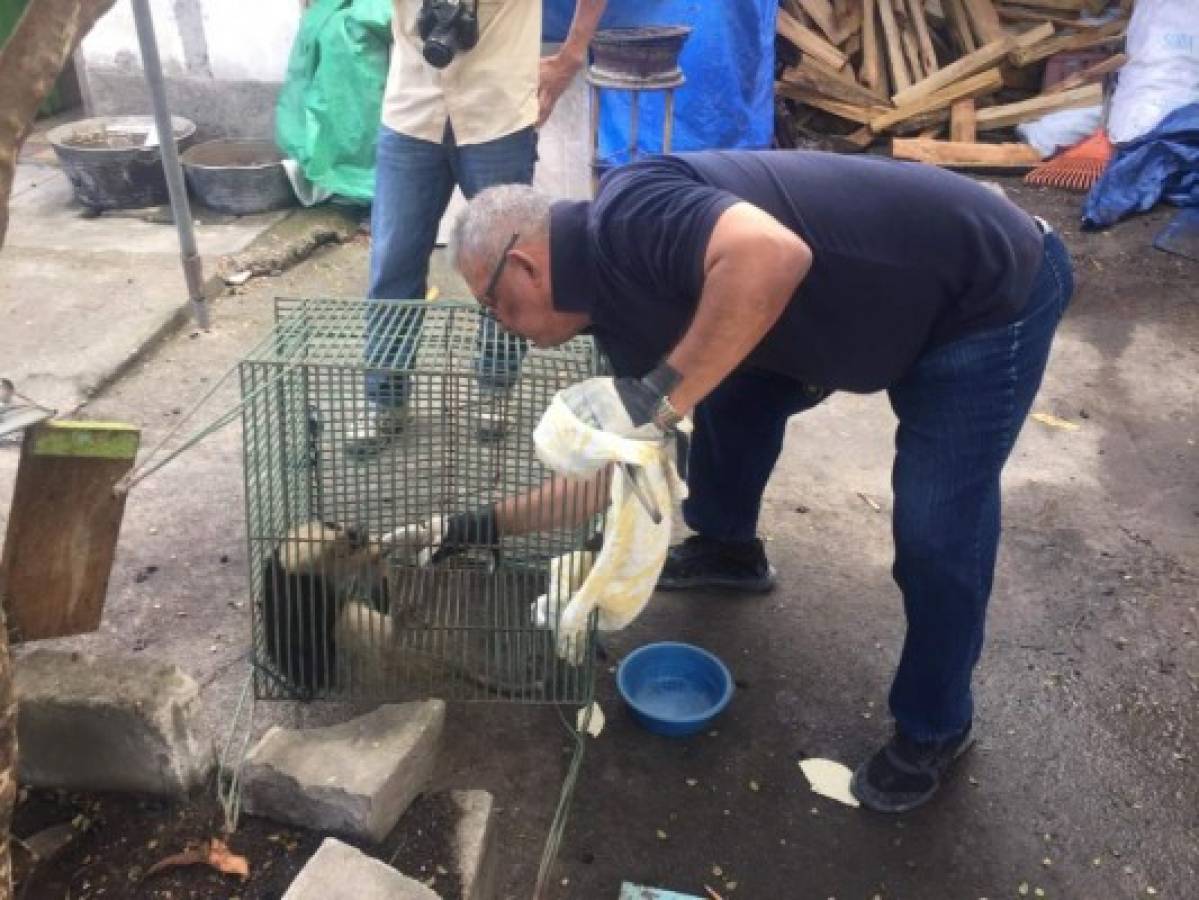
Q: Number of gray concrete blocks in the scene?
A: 4